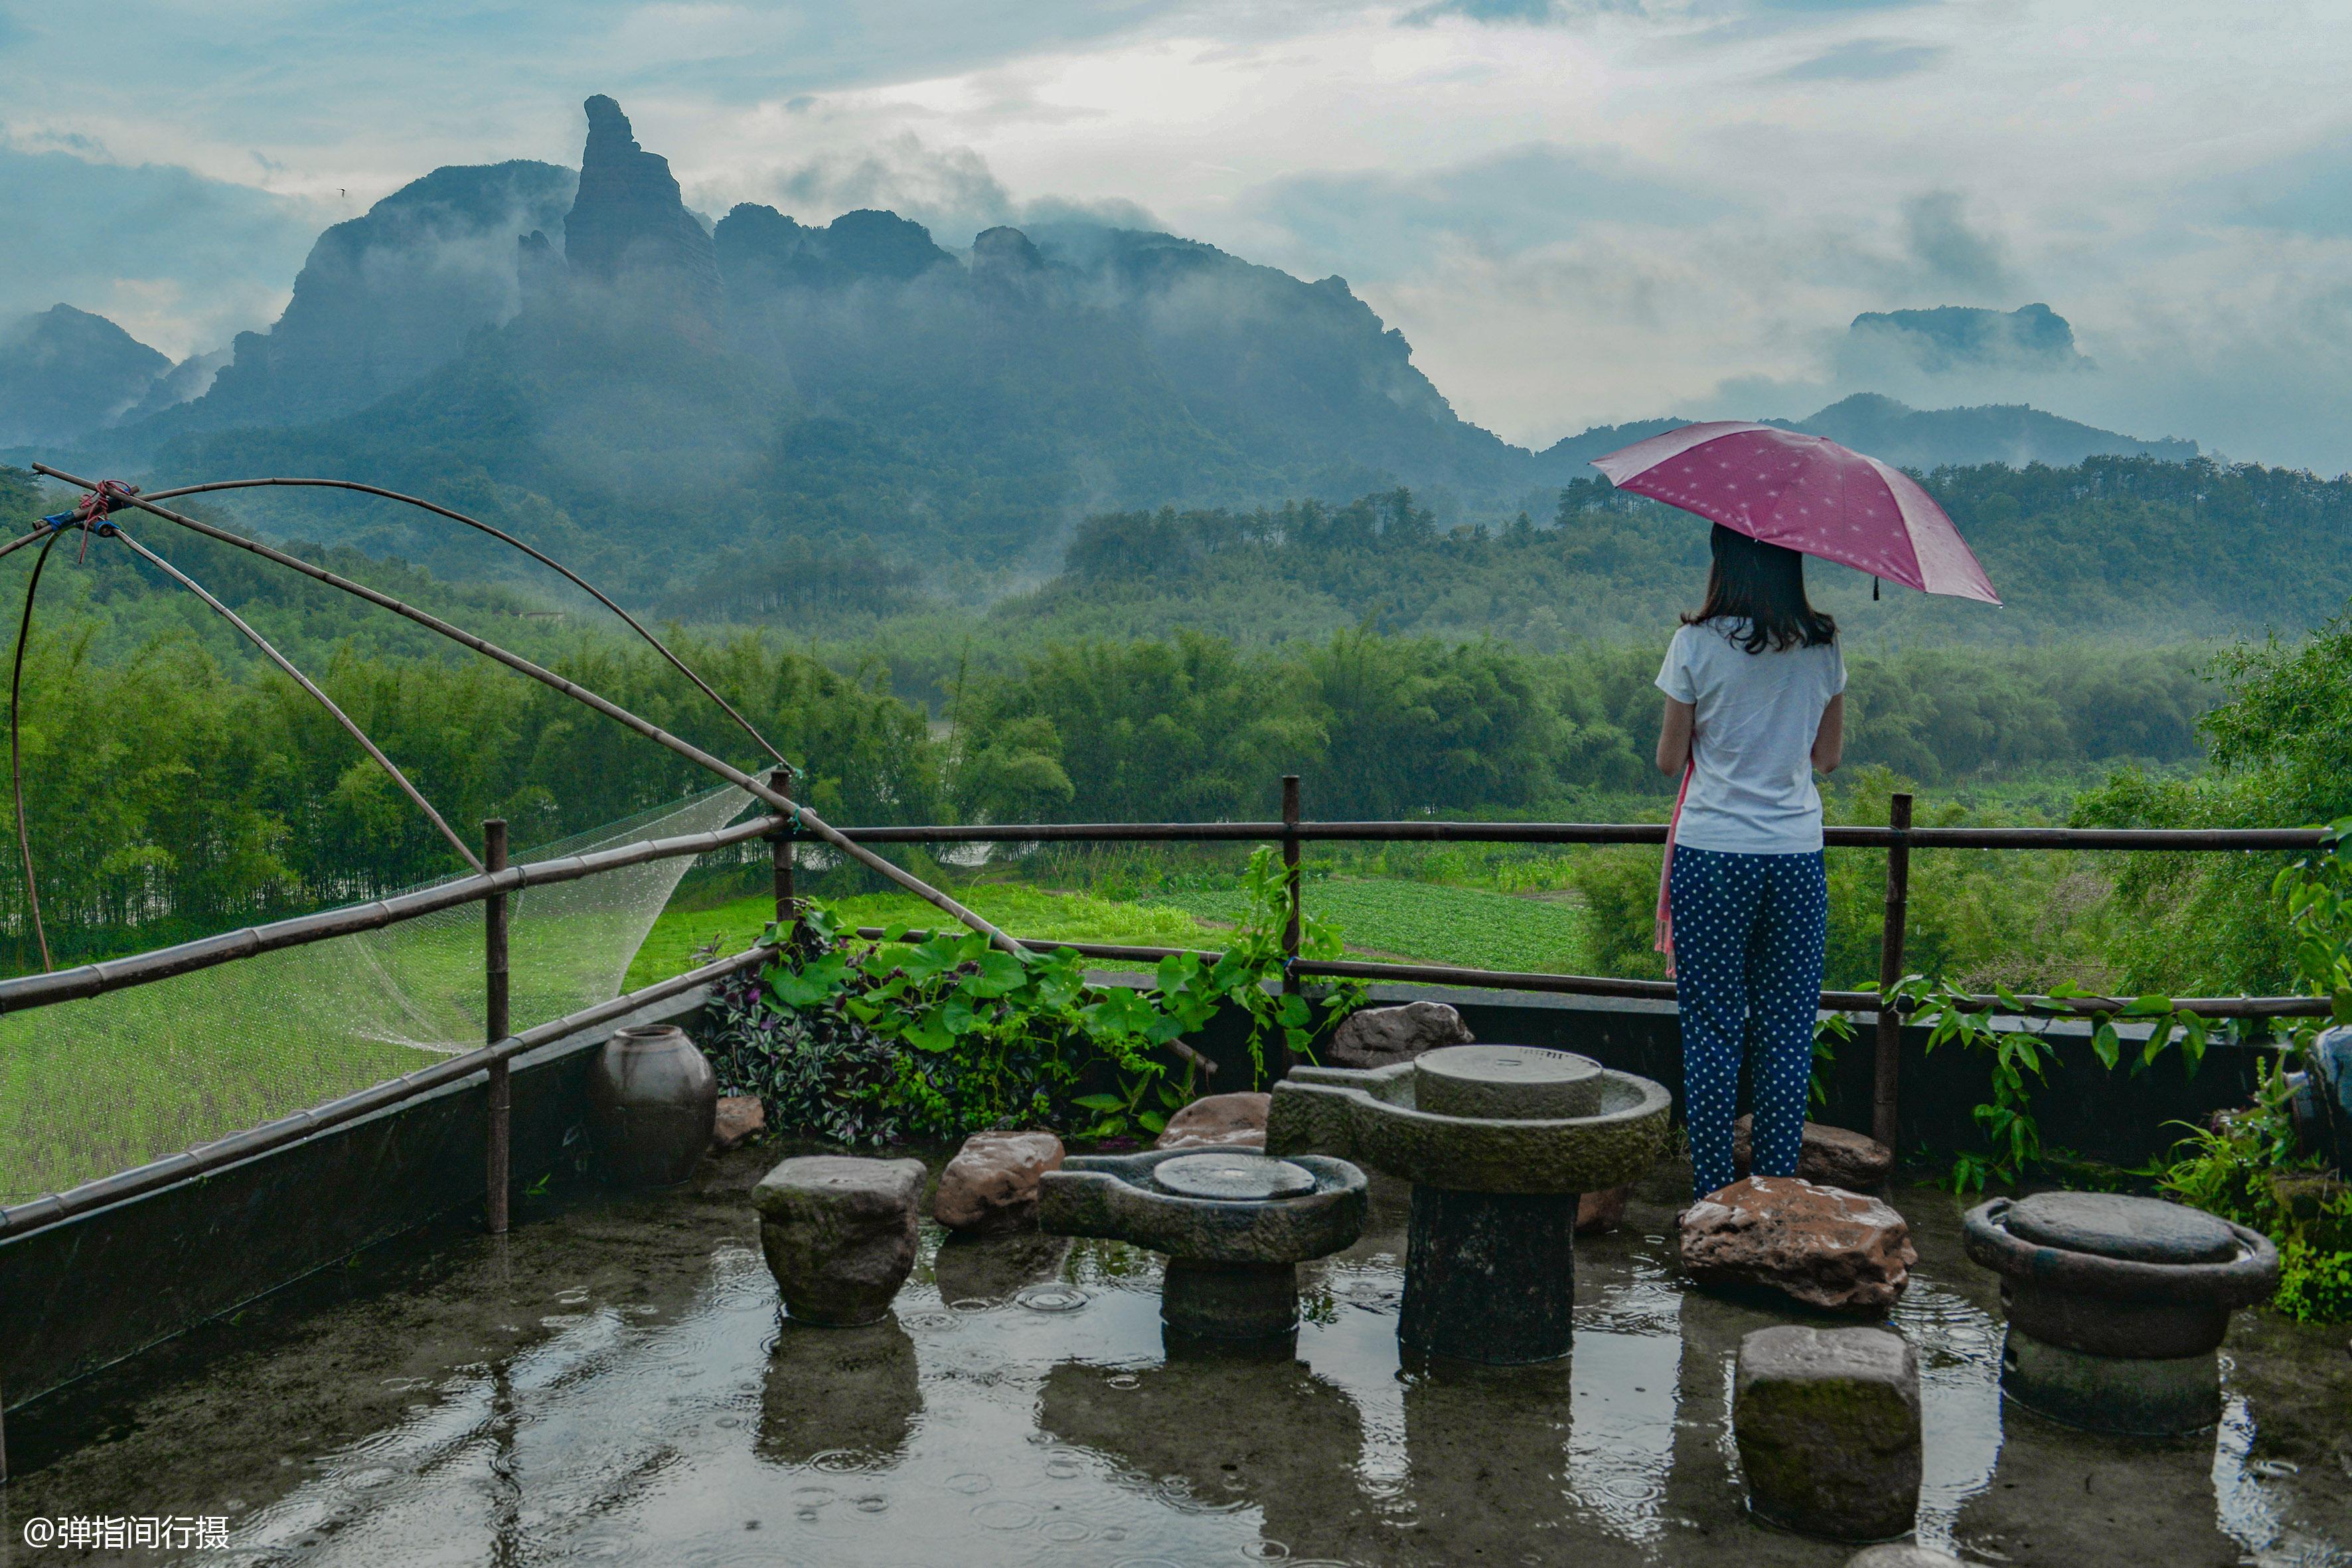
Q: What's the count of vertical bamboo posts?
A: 4